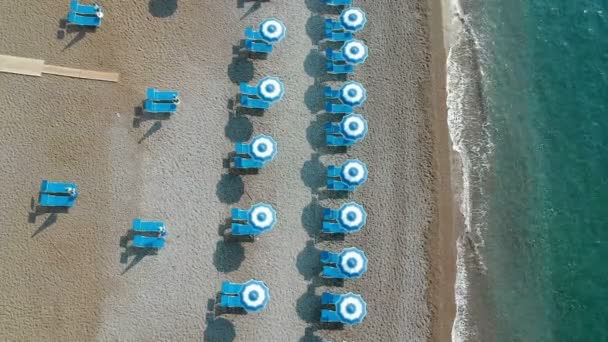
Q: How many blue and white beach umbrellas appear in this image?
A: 13